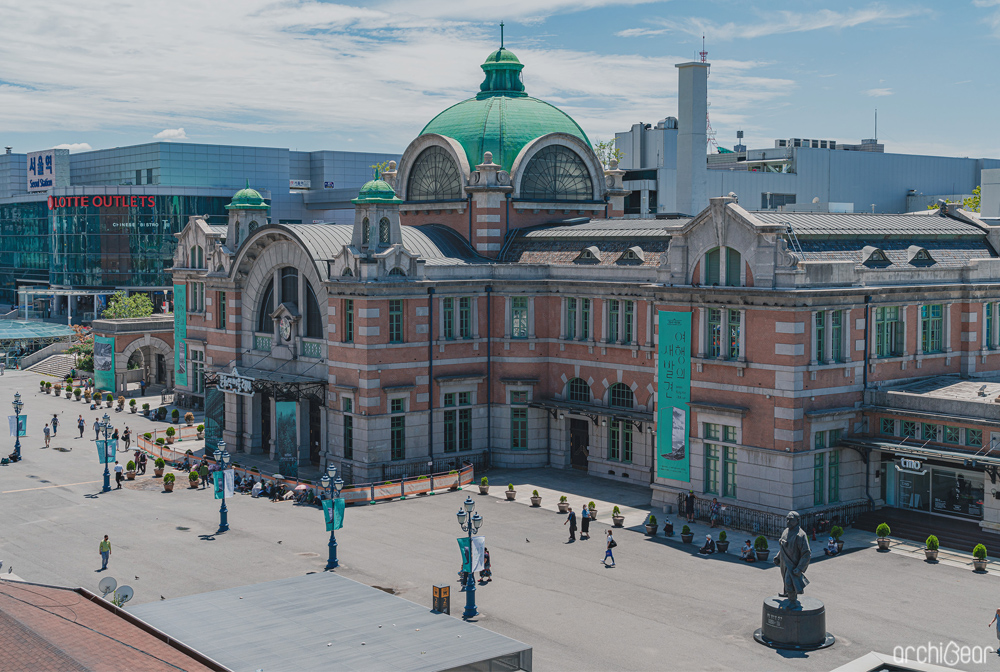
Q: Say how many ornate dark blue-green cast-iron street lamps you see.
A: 5